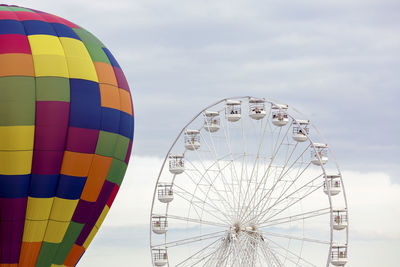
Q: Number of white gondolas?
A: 14